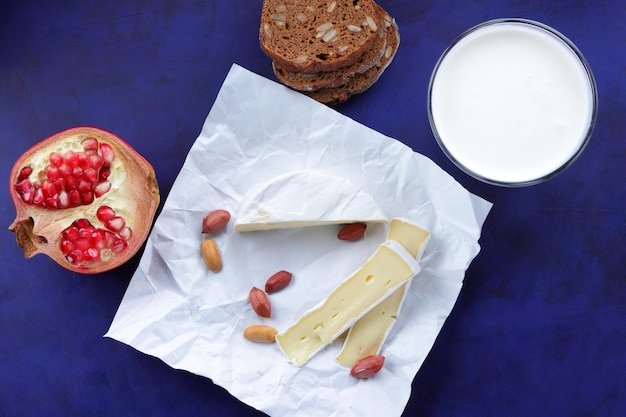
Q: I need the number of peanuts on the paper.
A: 7